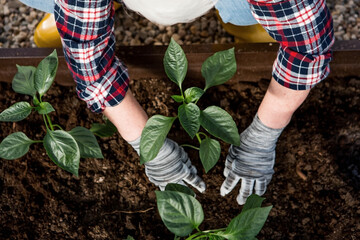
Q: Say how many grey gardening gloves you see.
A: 2